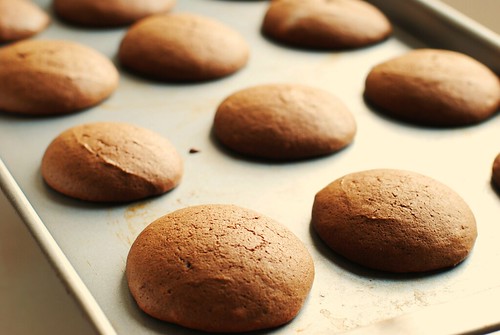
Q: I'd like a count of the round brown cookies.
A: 11